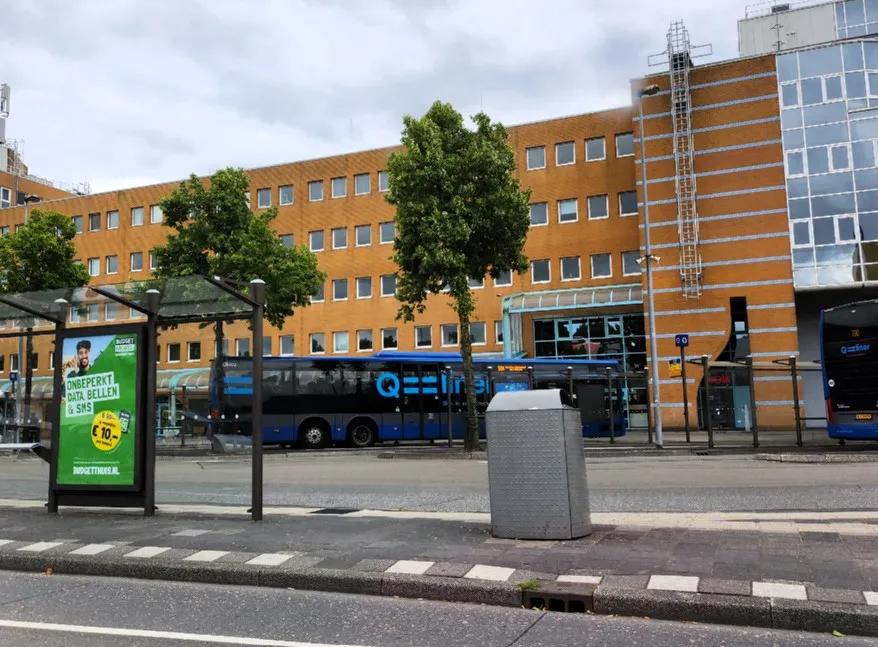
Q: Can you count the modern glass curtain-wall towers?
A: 1